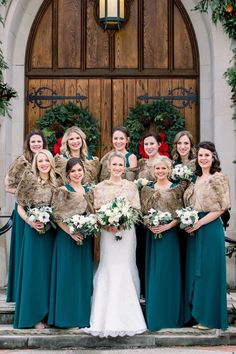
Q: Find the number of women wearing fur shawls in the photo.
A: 10